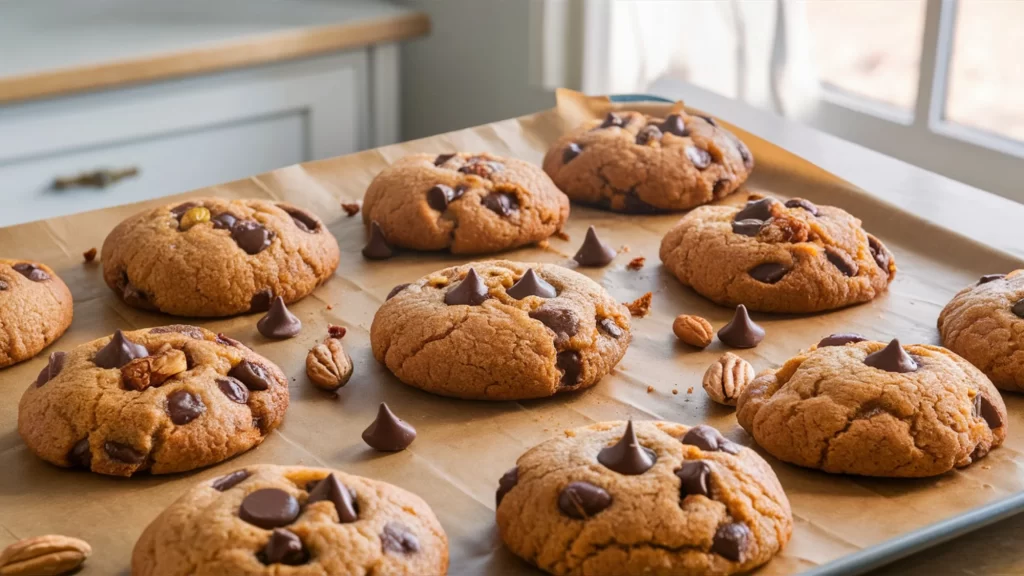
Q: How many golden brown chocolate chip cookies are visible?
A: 11